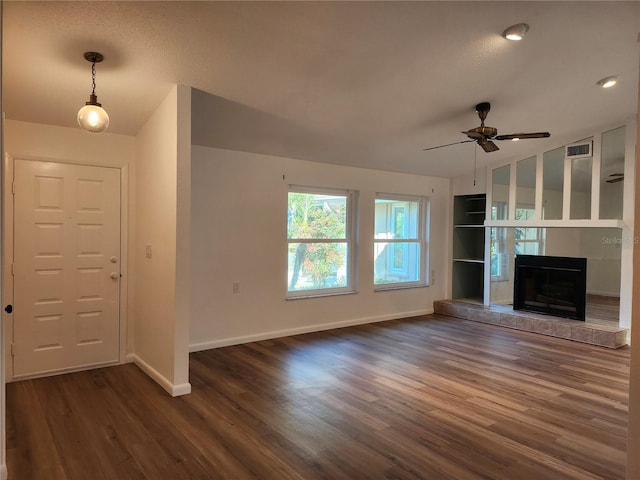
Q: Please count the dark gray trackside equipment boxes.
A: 0